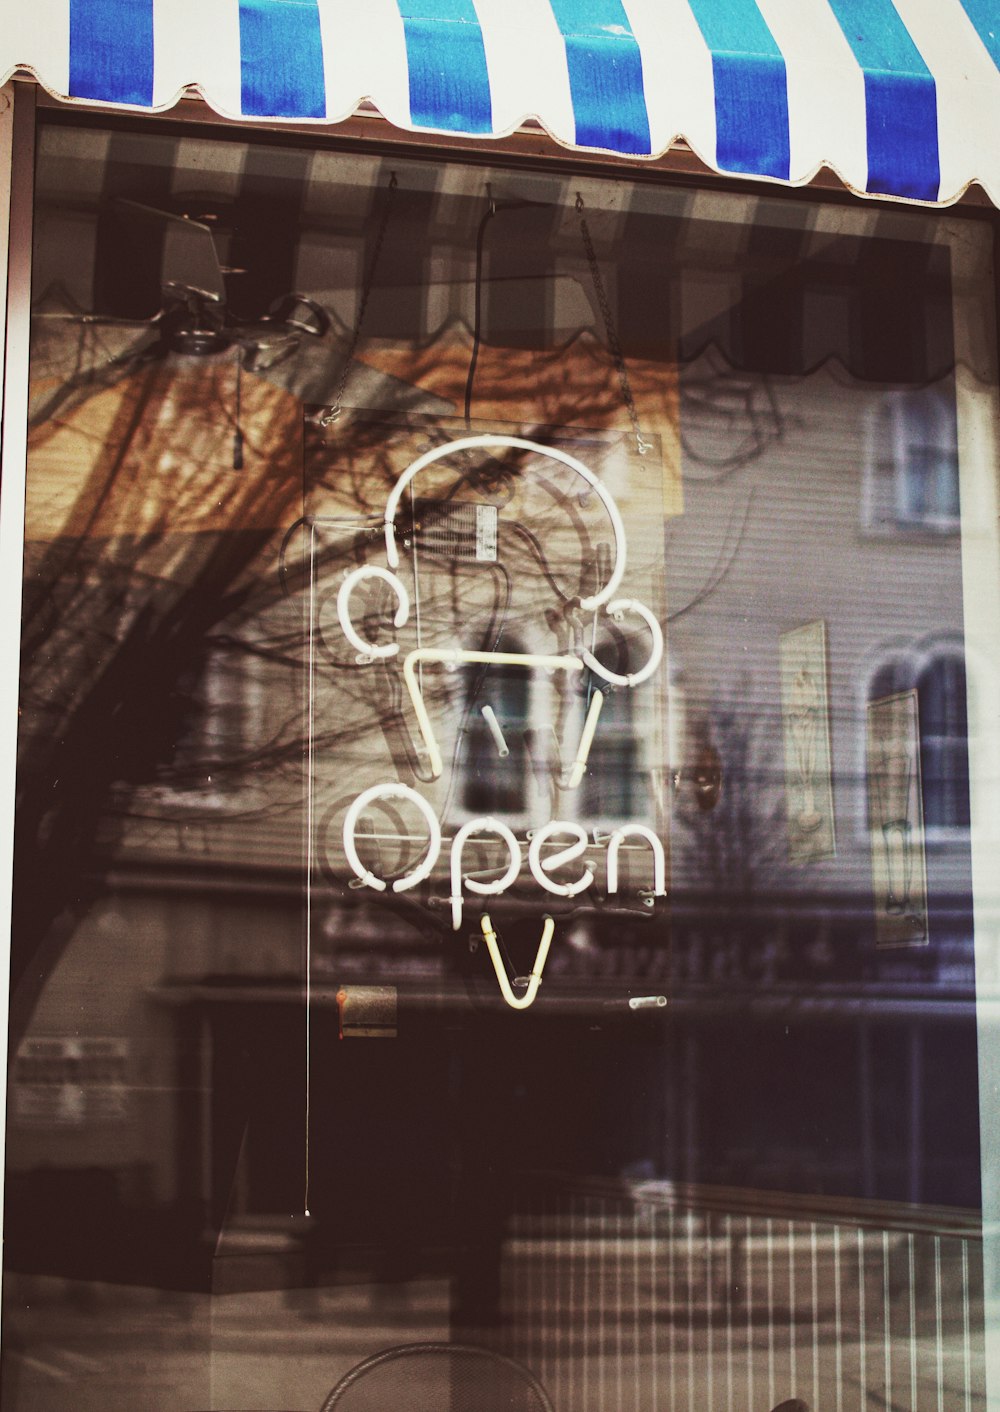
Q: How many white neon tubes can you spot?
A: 7